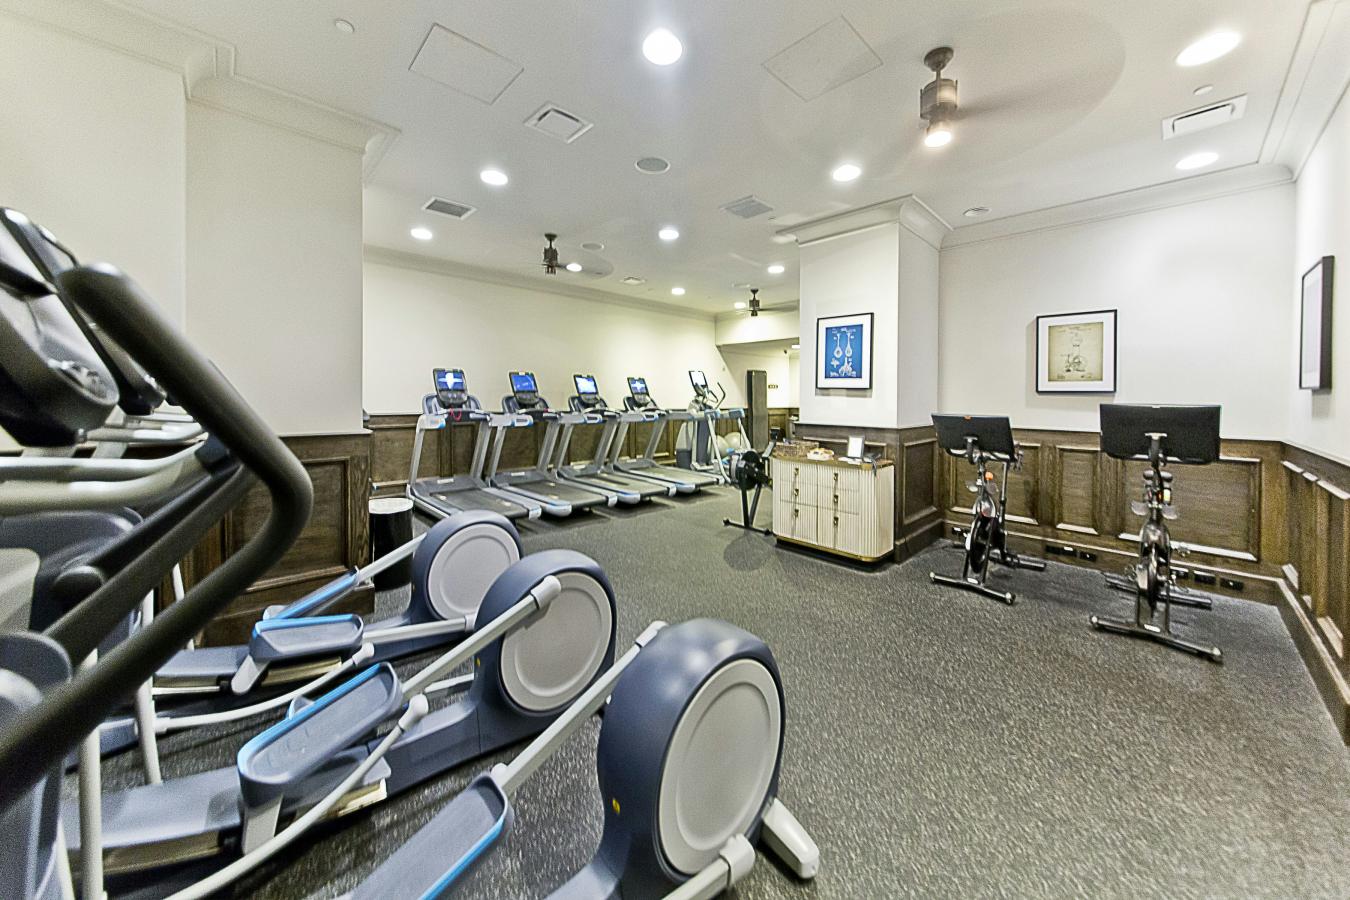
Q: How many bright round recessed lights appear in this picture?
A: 11